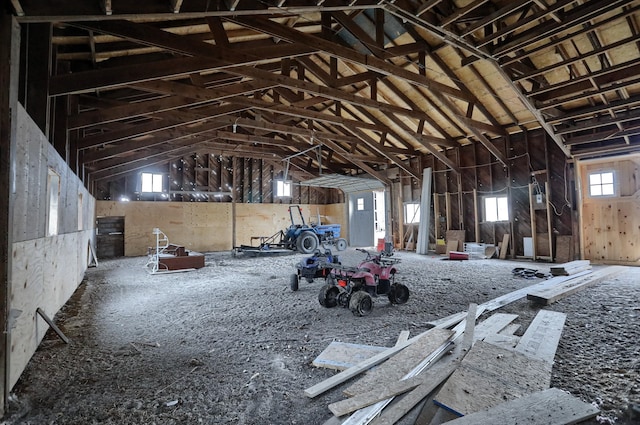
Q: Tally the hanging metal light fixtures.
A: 2